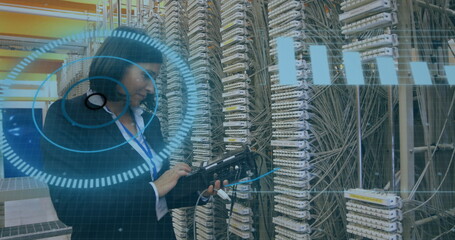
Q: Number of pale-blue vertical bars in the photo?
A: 6